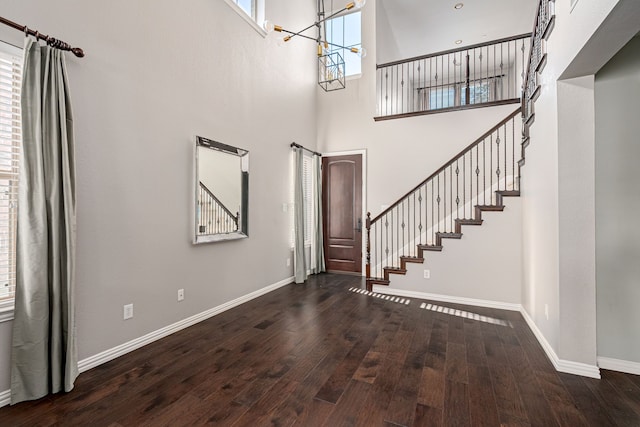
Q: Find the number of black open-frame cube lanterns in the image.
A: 1